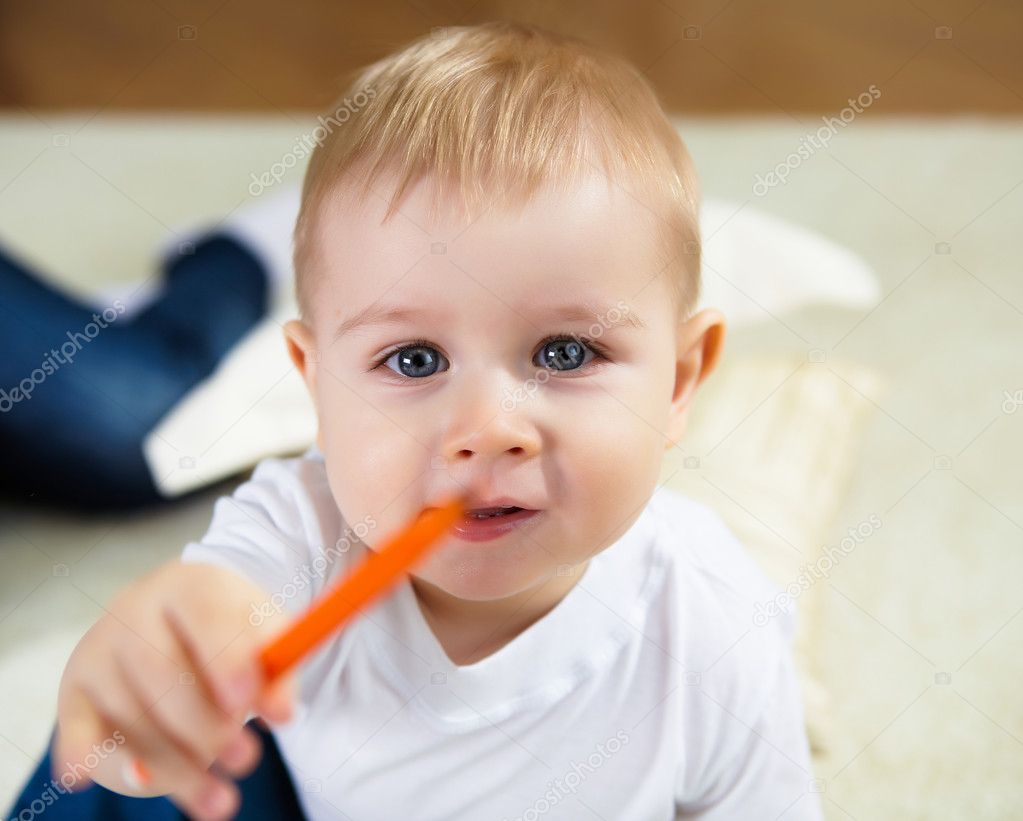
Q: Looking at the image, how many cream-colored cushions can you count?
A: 1